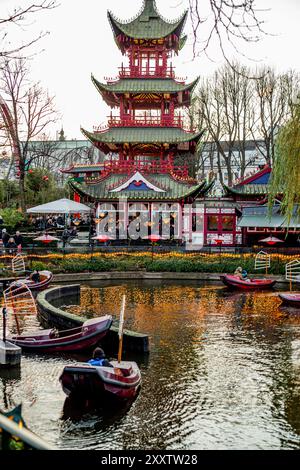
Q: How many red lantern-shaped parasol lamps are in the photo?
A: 5